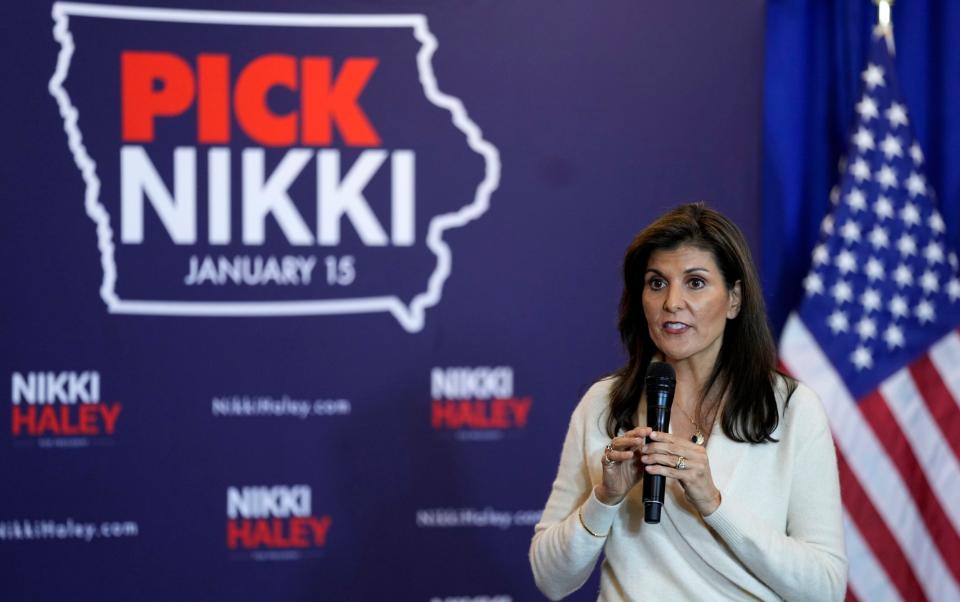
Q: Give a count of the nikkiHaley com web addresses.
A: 3